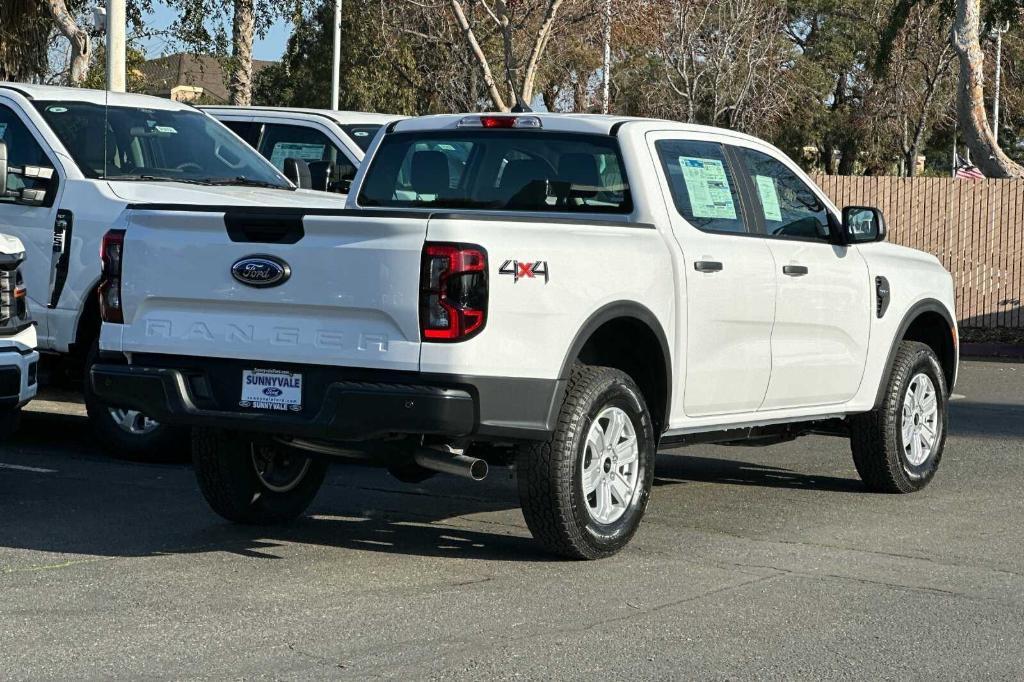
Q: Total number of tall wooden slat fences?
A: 1